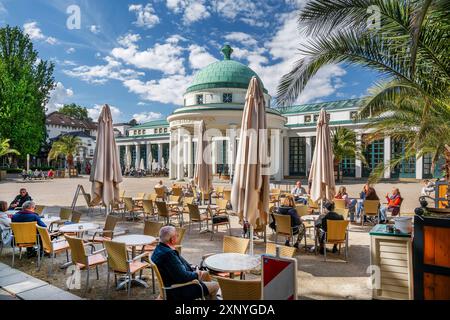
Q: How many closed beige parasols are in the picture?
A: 4